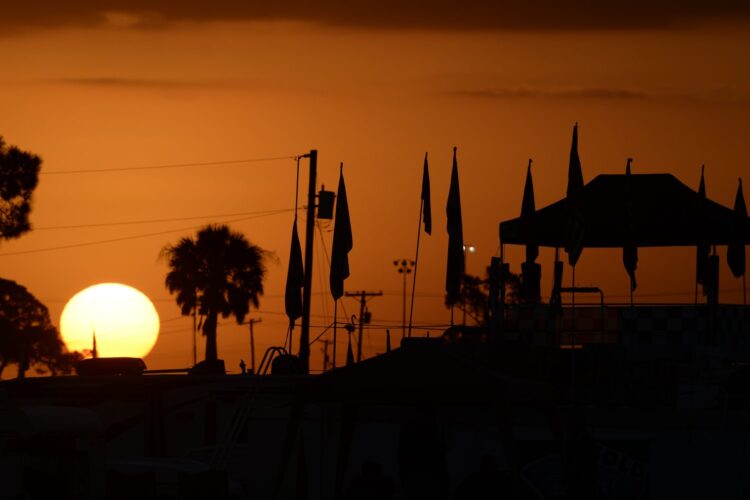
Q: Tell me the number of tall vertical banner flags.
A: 9